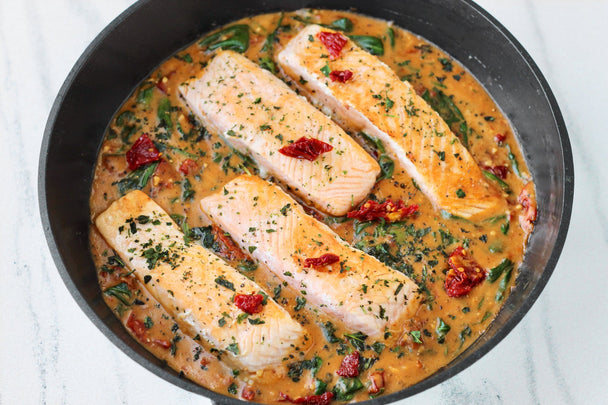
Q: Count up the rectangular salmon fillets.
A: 4